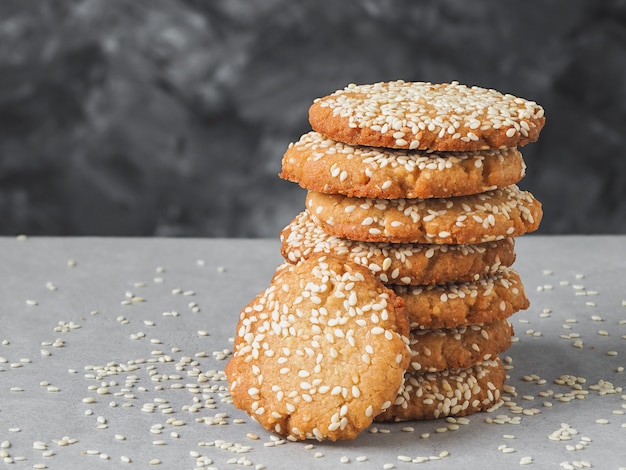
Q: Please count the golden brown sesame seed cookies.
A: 8